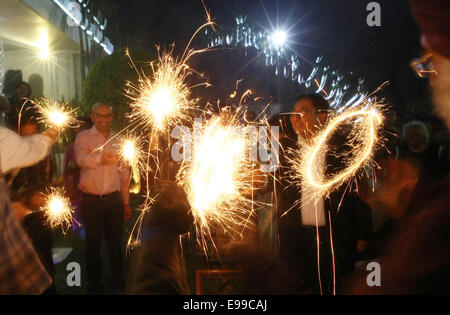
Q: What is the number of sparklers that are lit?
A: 6